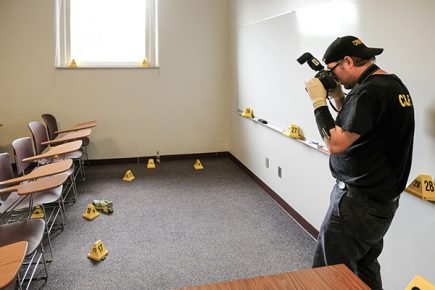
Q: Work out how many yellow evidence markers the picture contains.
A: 12